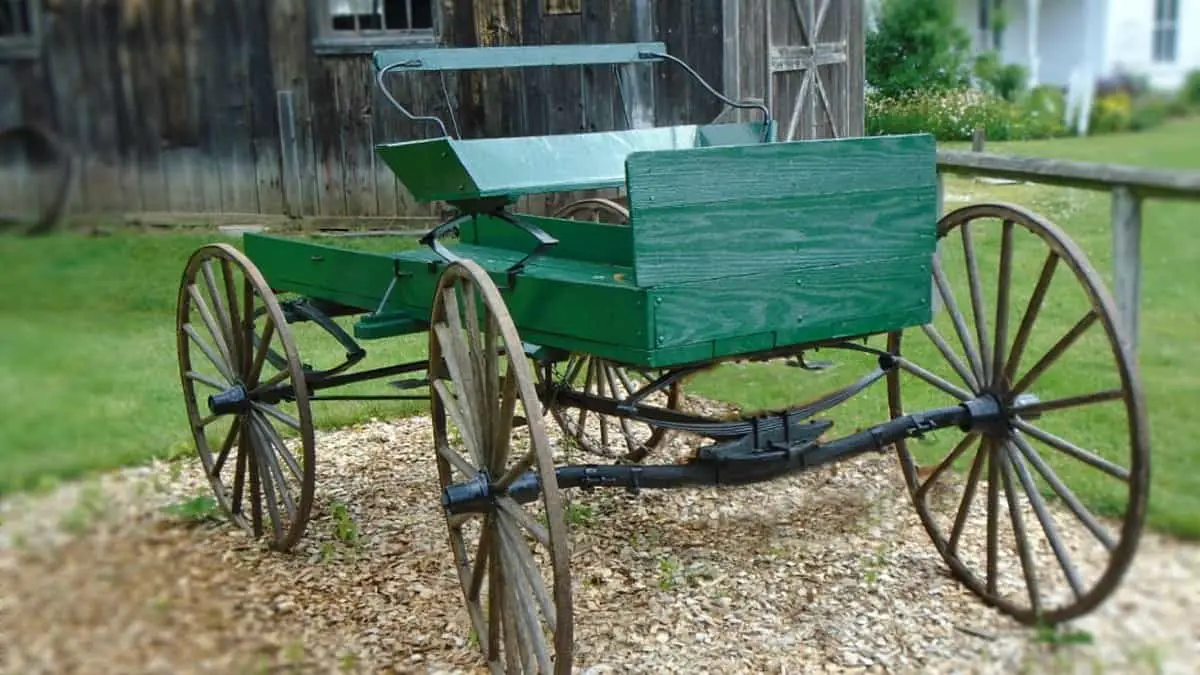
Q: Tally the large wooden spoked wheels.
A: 4